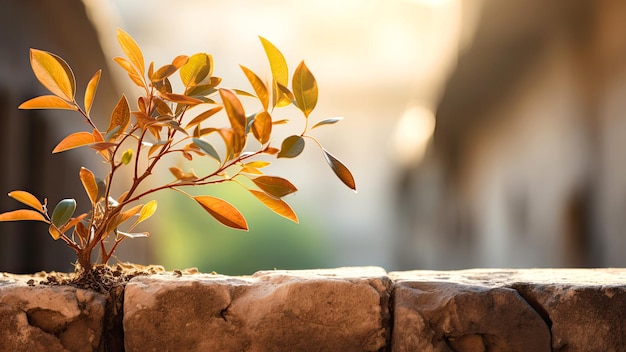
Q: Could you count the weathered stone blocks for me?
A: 4